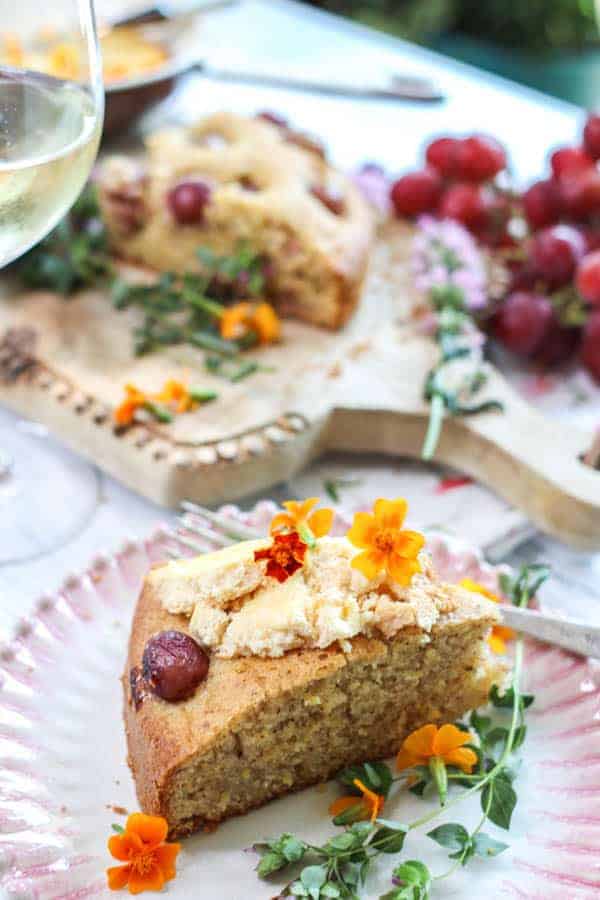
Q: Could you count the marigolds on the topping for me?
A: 3